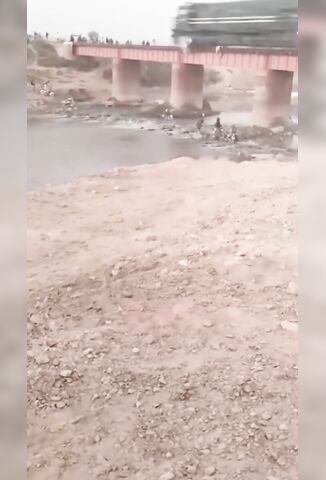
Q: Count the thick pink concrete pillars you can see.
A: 3